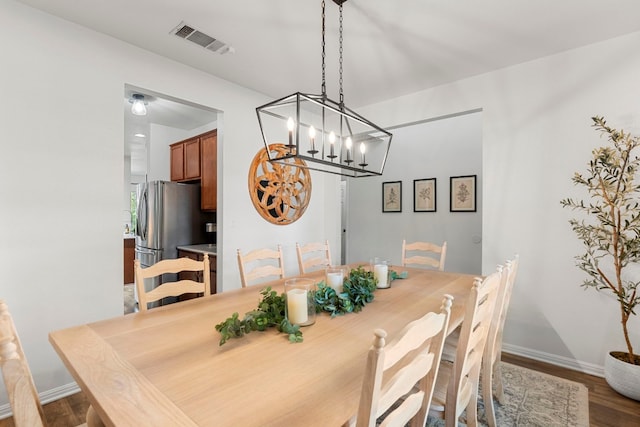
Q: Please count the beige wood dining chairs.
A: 8